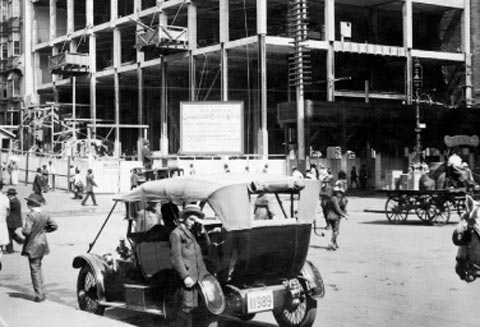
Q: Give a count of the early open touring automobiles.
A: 1